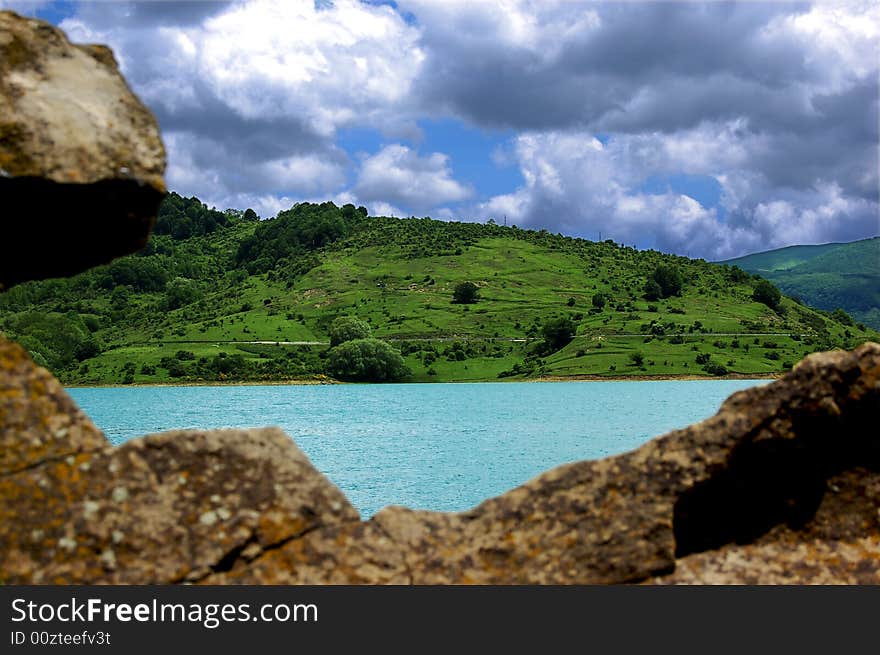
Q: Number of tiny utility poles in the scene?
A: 2